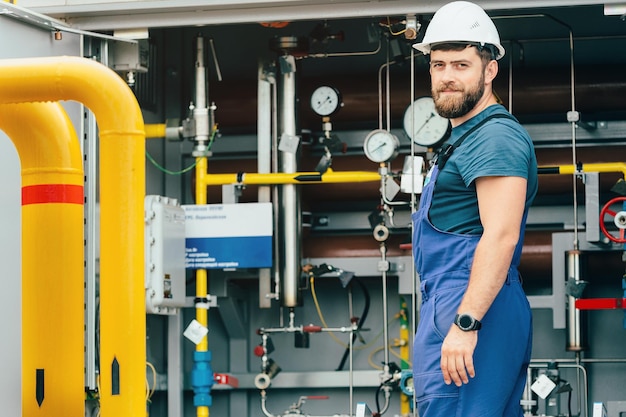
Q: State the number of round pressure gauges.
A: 3